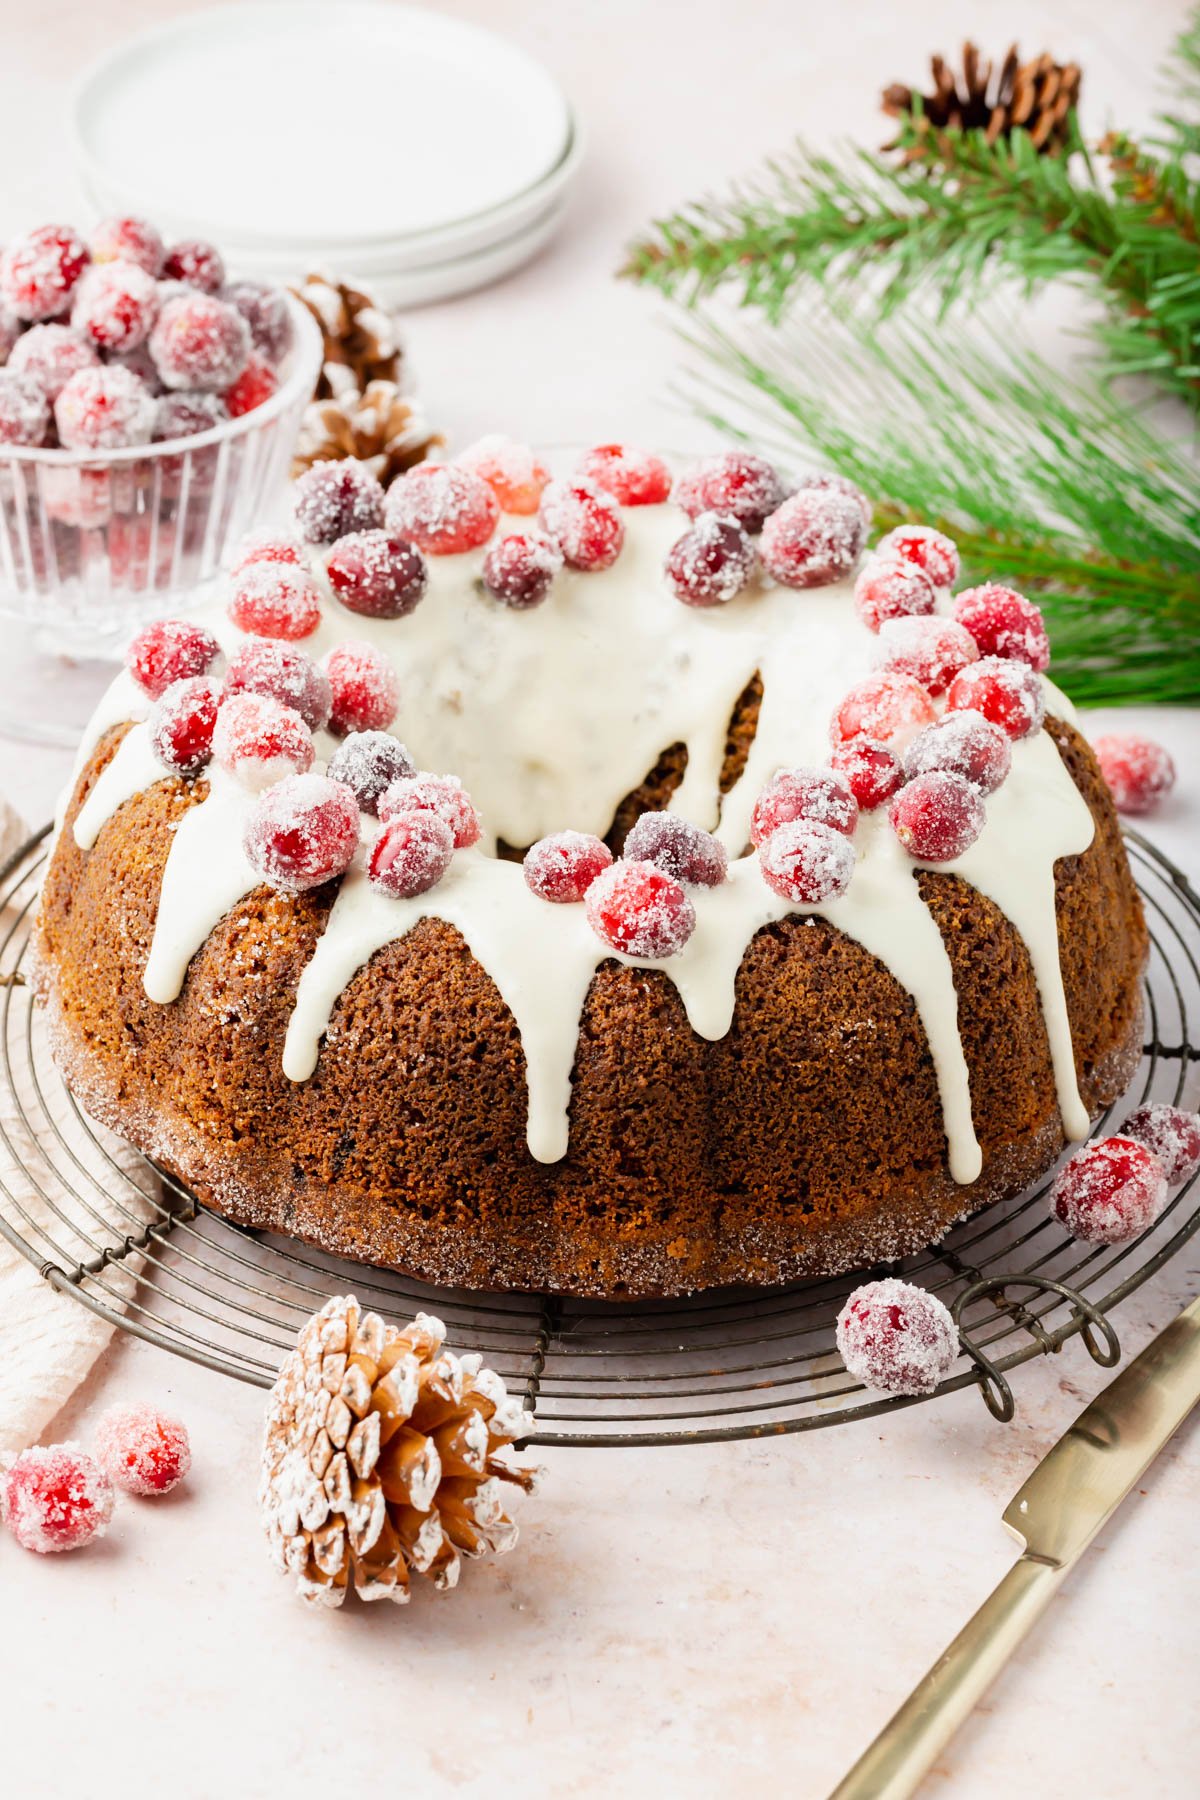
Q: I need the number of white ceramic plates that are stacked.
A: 3